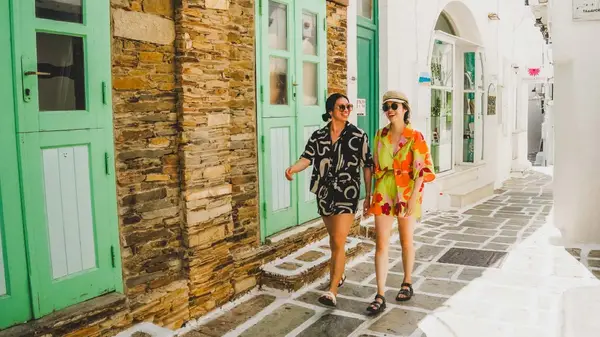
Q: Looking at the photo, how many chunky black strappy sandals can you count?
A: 2